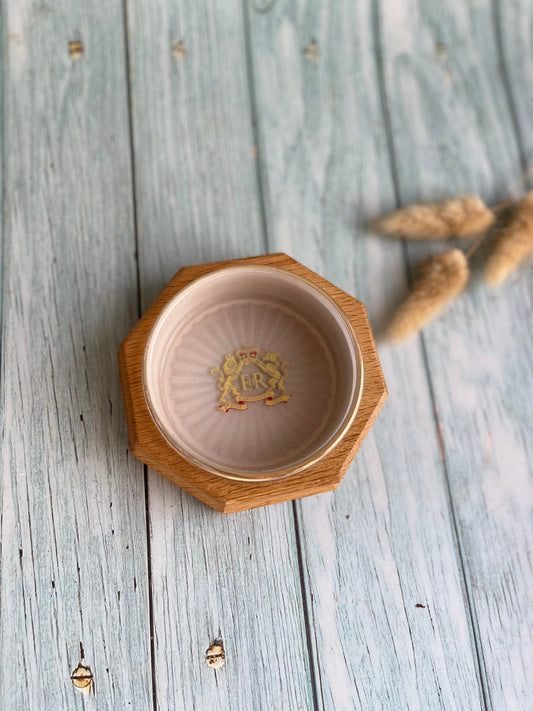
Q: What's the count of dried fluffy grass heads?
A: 3